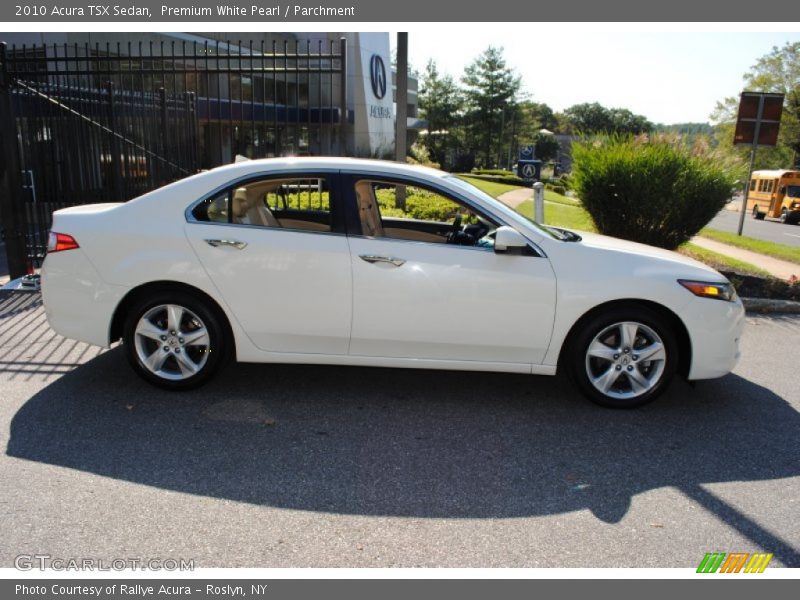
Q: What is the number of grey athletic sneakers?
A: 0